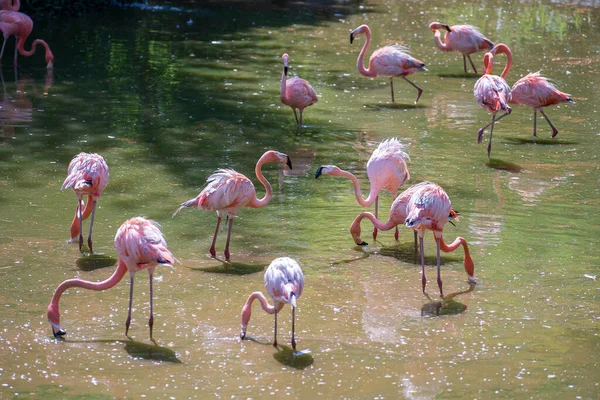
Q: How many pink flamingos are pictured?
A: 14